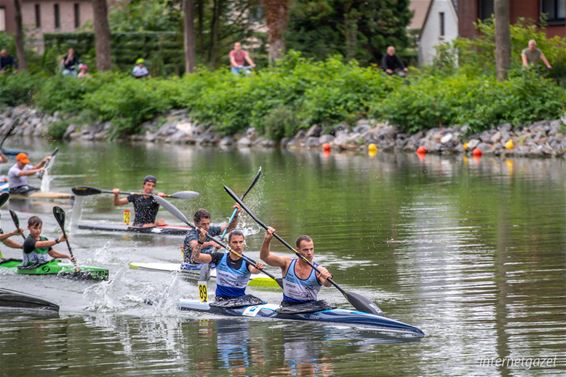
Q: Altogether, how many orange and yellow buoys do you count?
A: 6